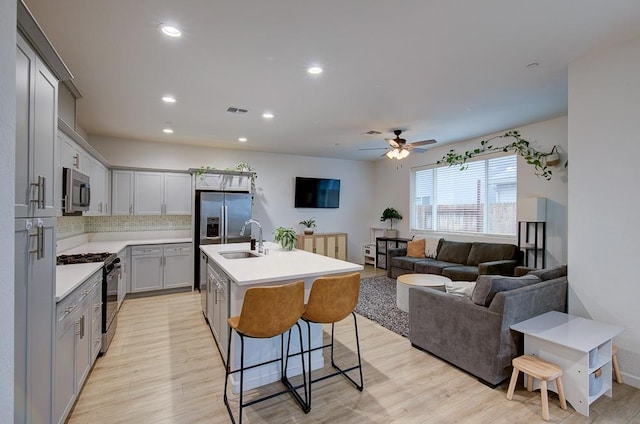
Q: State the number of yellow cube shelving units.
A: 0